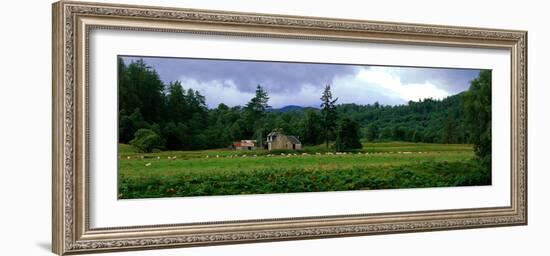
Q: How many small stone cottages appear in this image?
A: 1